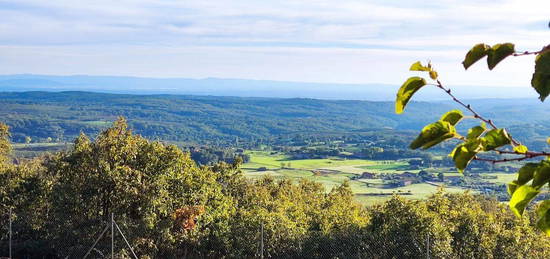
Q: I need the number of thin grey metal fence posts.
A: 4